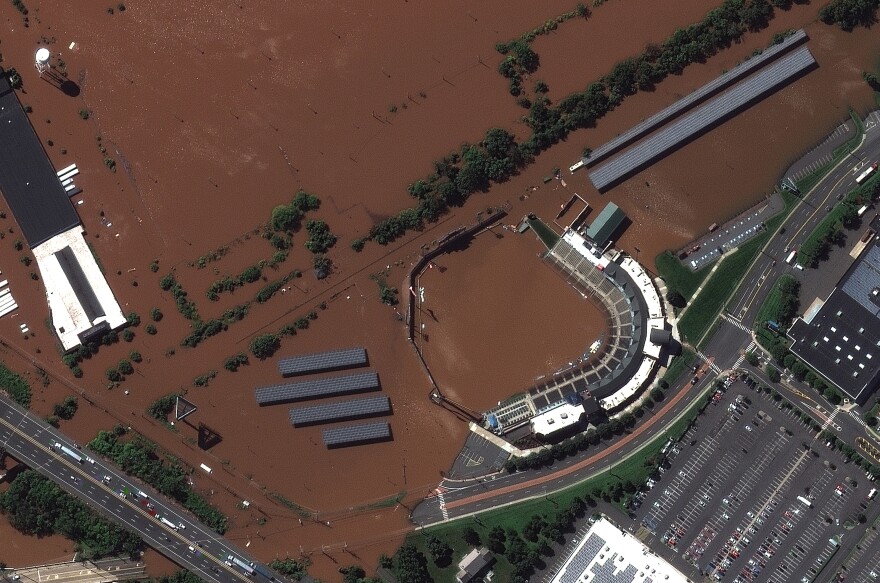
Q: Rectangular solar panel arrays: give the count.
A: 6